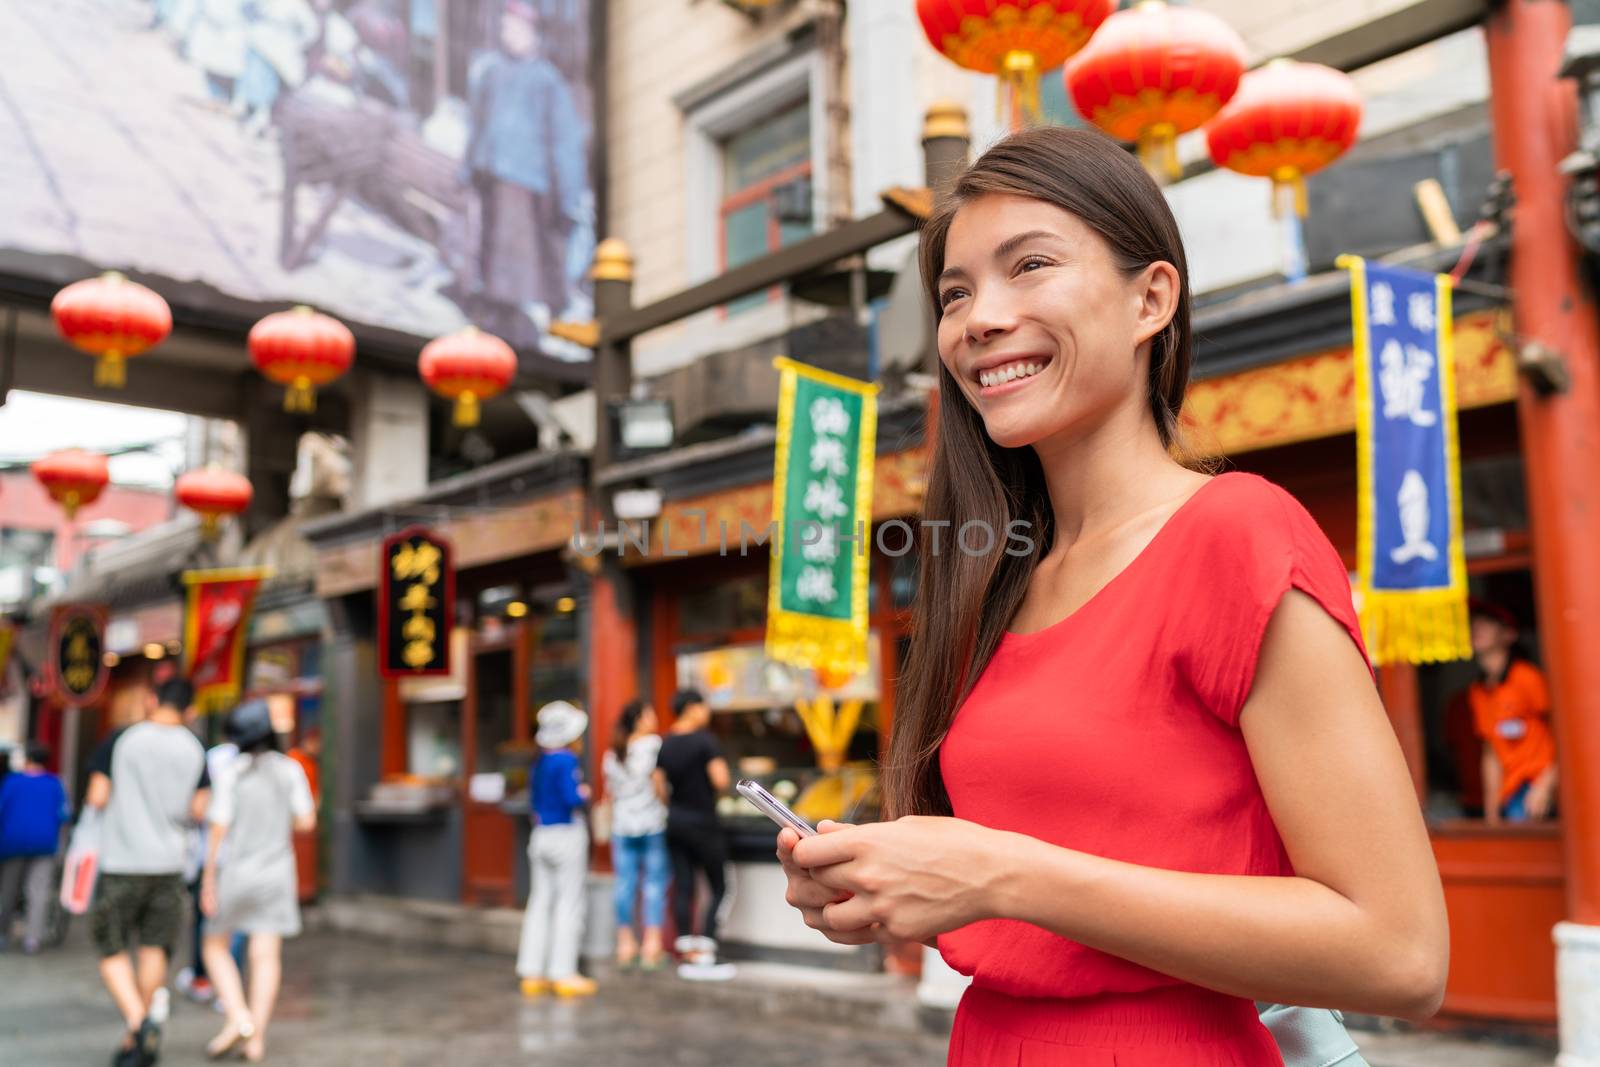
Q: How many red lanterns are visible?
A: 8